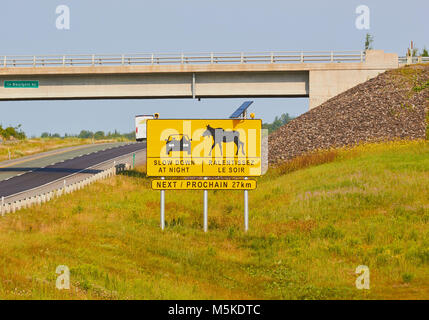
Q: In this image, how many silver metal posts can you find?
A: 3